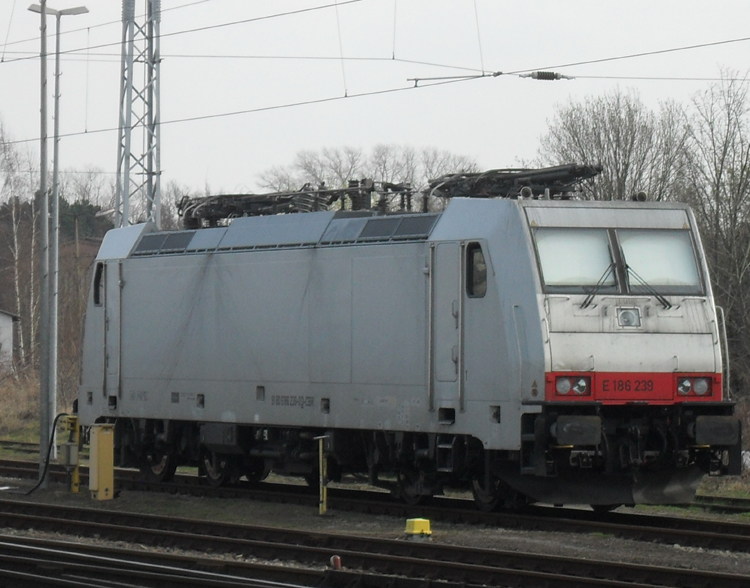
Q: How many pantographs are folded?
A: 2